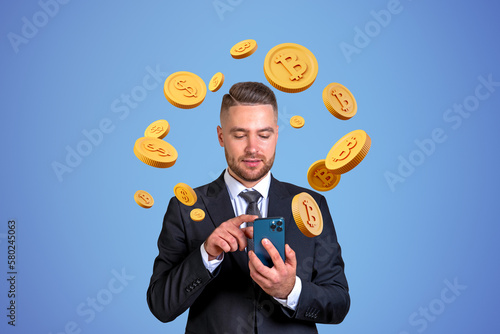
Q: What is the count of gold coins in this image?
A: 14